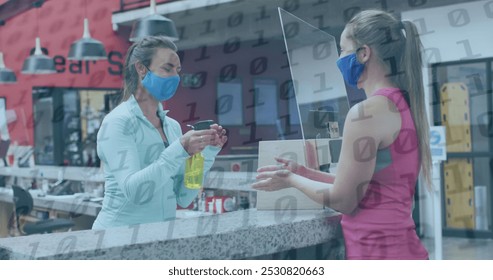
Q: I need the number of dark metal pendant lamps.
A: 4